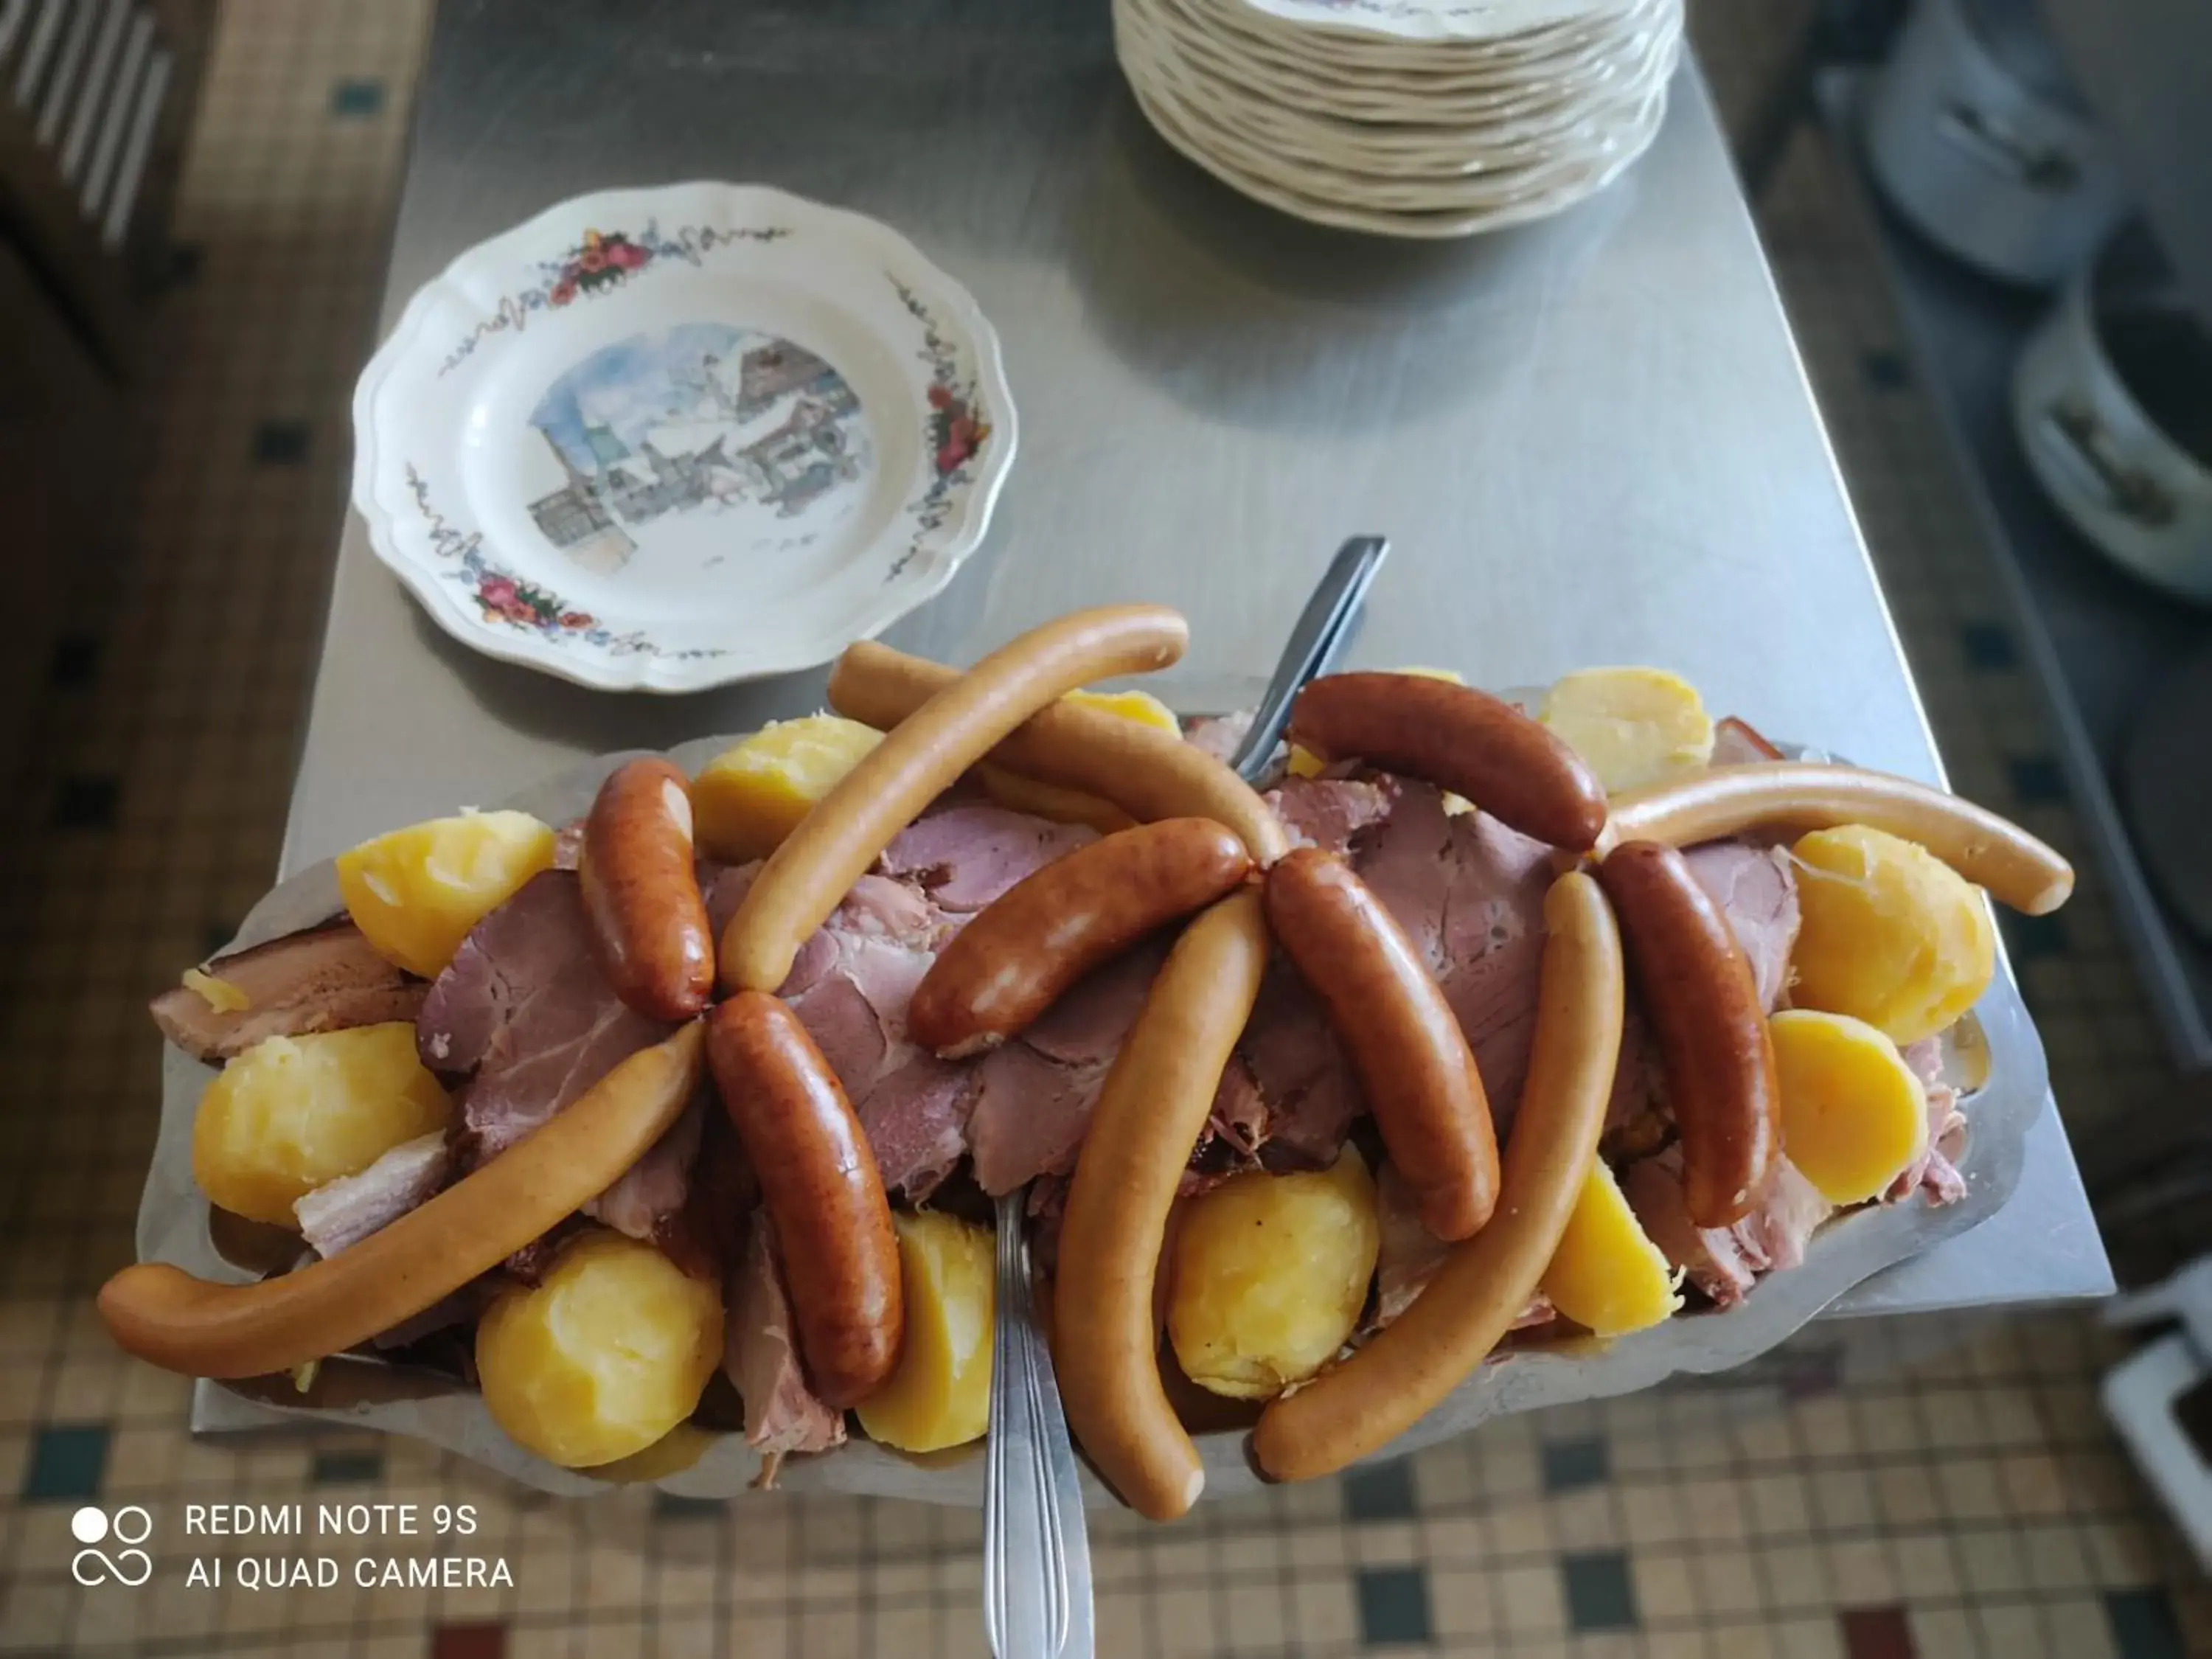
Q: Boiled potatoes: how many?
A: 12